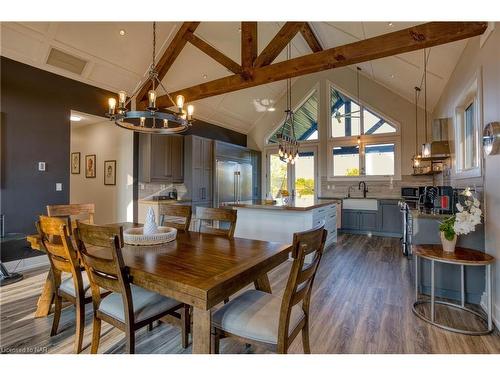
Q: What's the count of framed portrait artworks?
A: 3